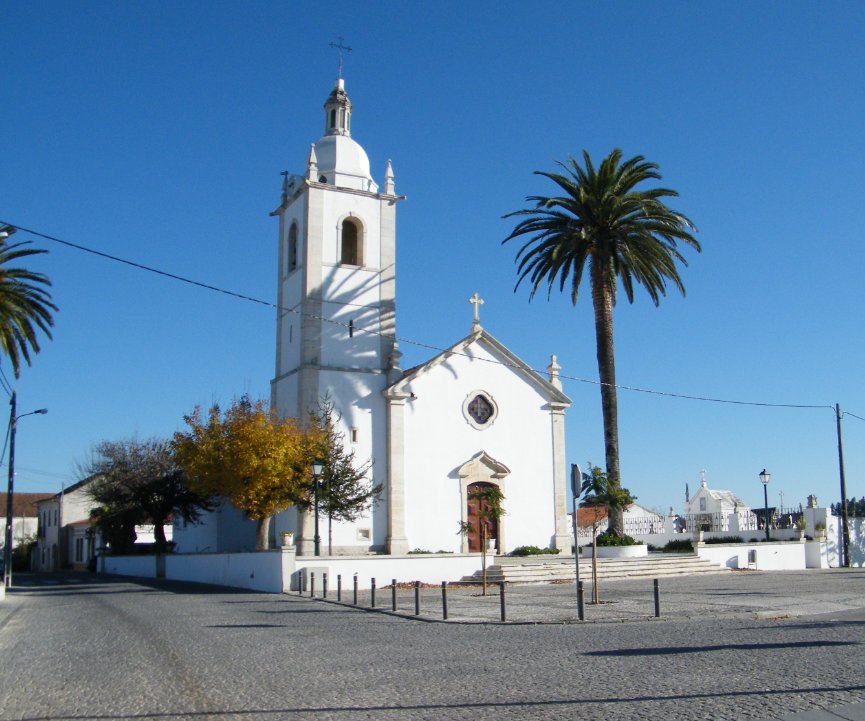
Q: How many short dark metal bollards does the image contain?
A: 12